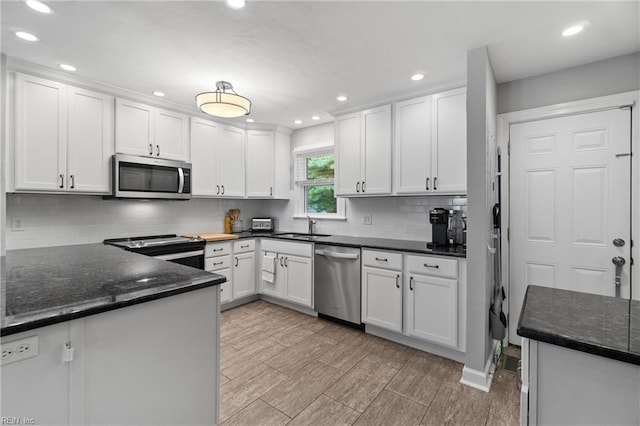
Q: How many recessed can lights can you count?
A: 11